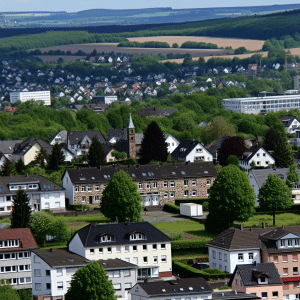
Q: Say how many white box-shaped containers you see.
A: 1